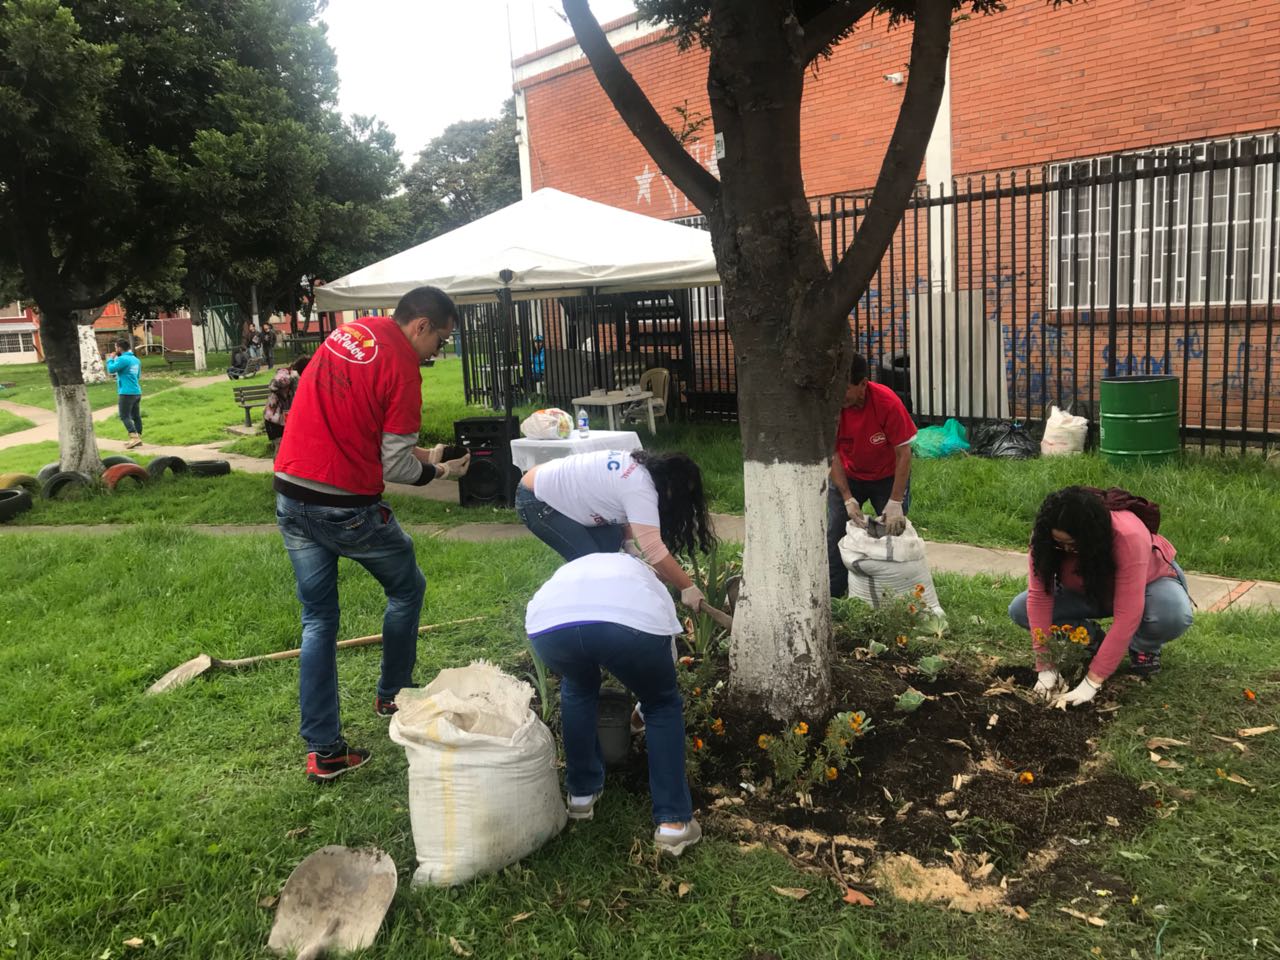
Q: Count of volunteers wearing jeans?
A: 5